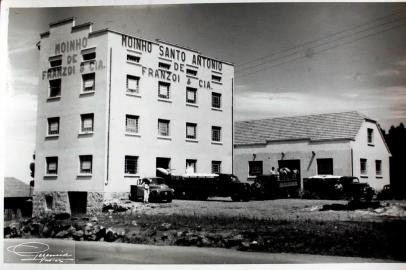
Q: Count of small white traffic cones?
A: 0